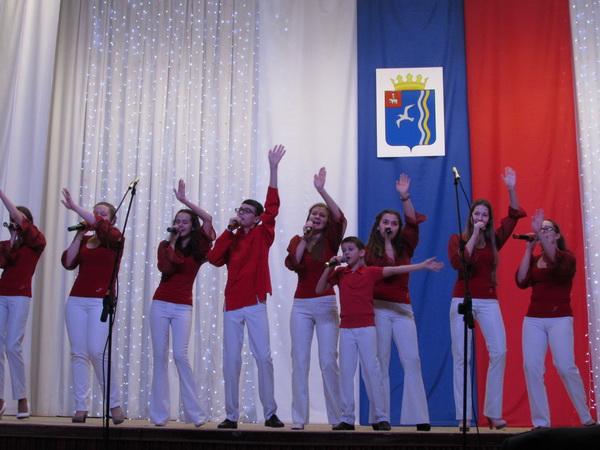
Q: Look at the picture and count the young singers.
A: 9